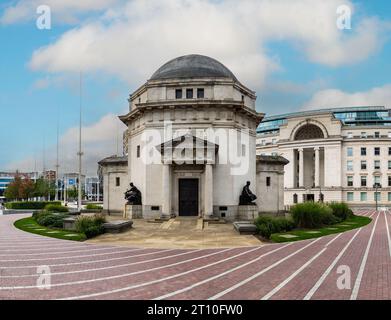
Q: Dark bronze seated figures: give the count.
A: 2